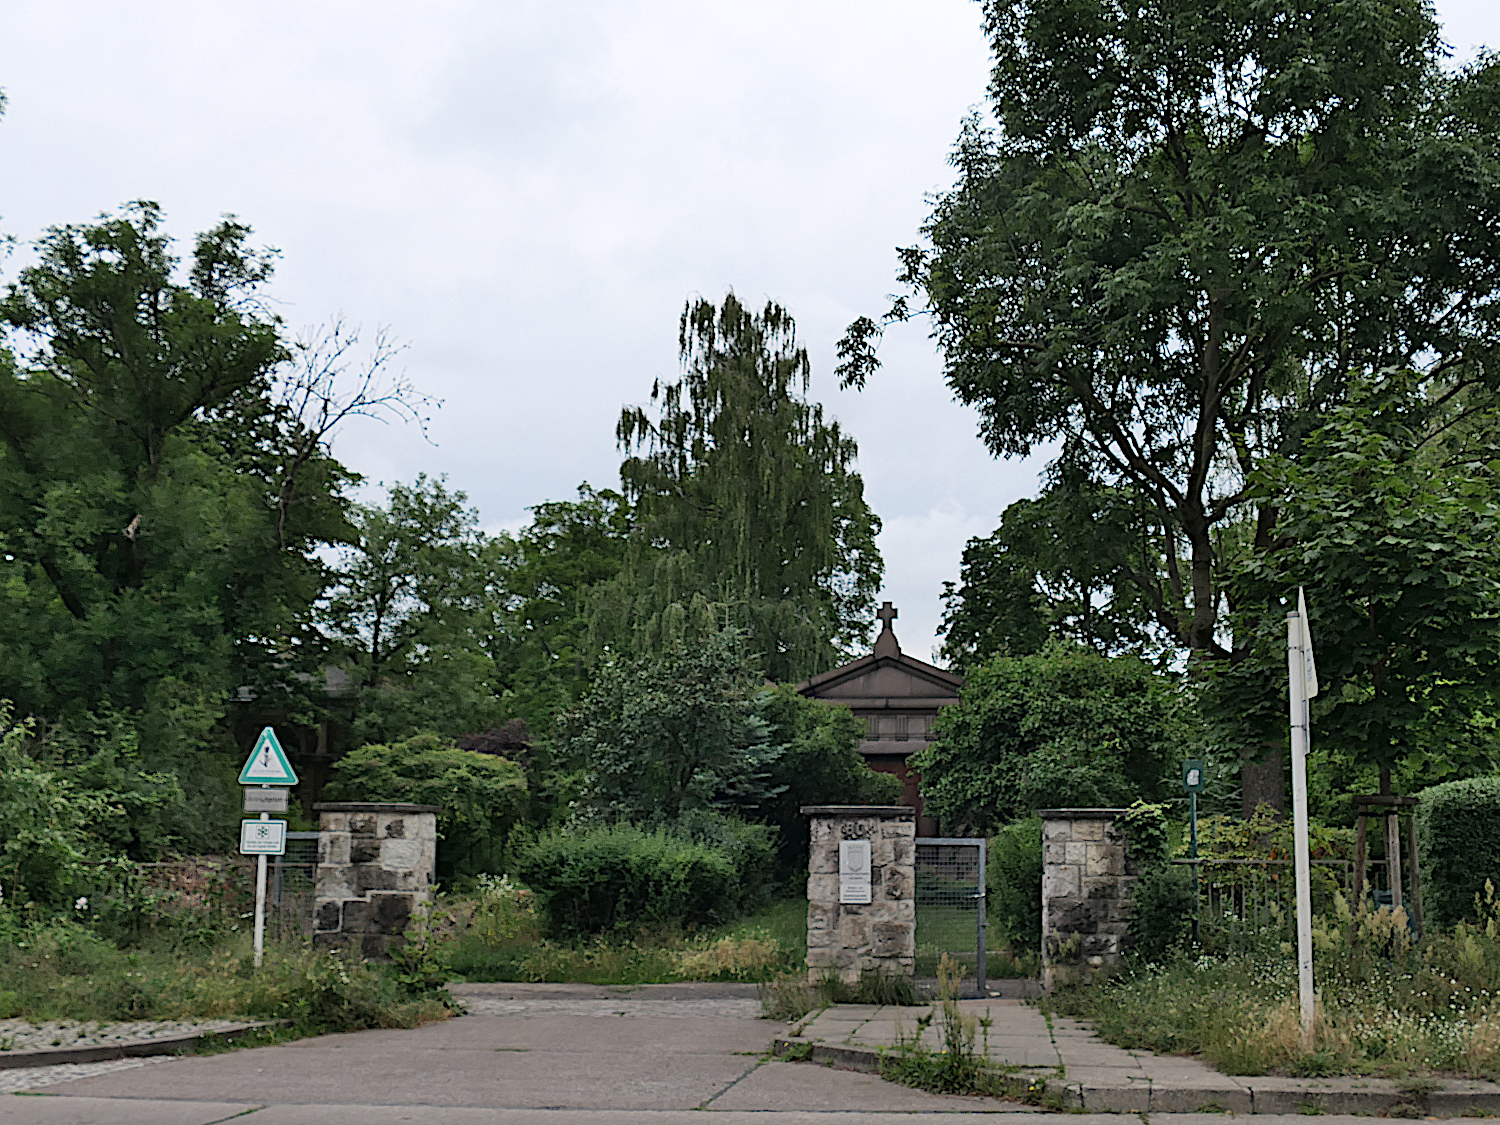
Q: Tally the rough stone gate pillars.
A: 3